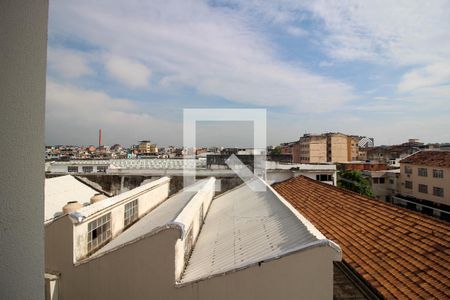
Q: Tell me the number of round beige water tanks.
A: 2